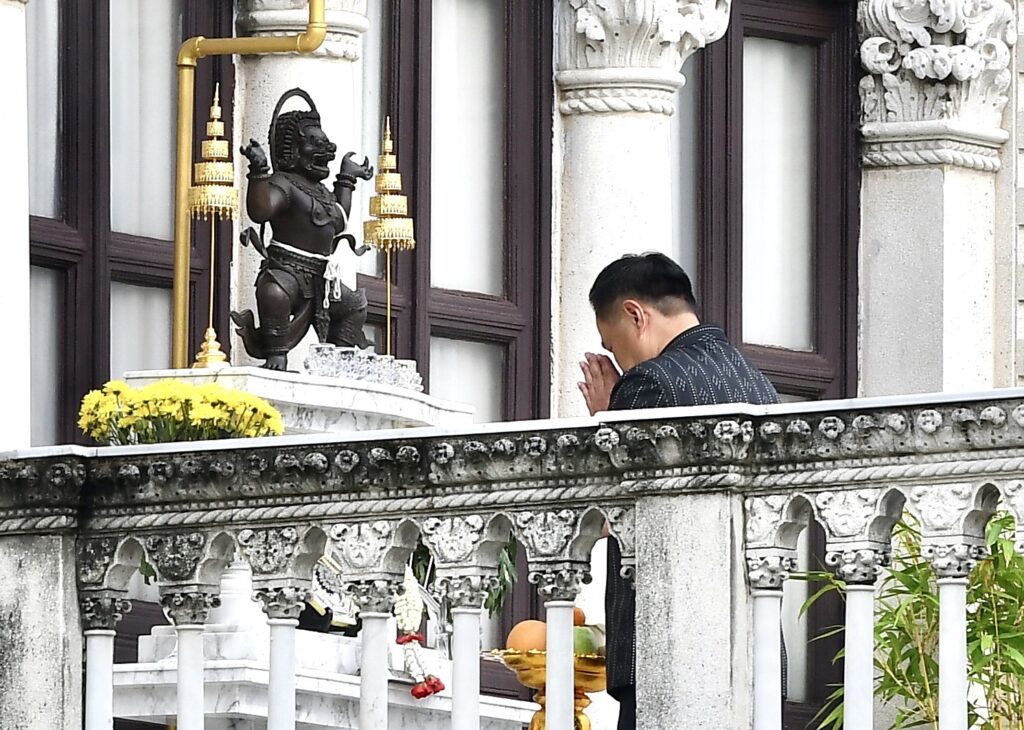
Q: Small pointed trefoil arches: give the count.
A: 9